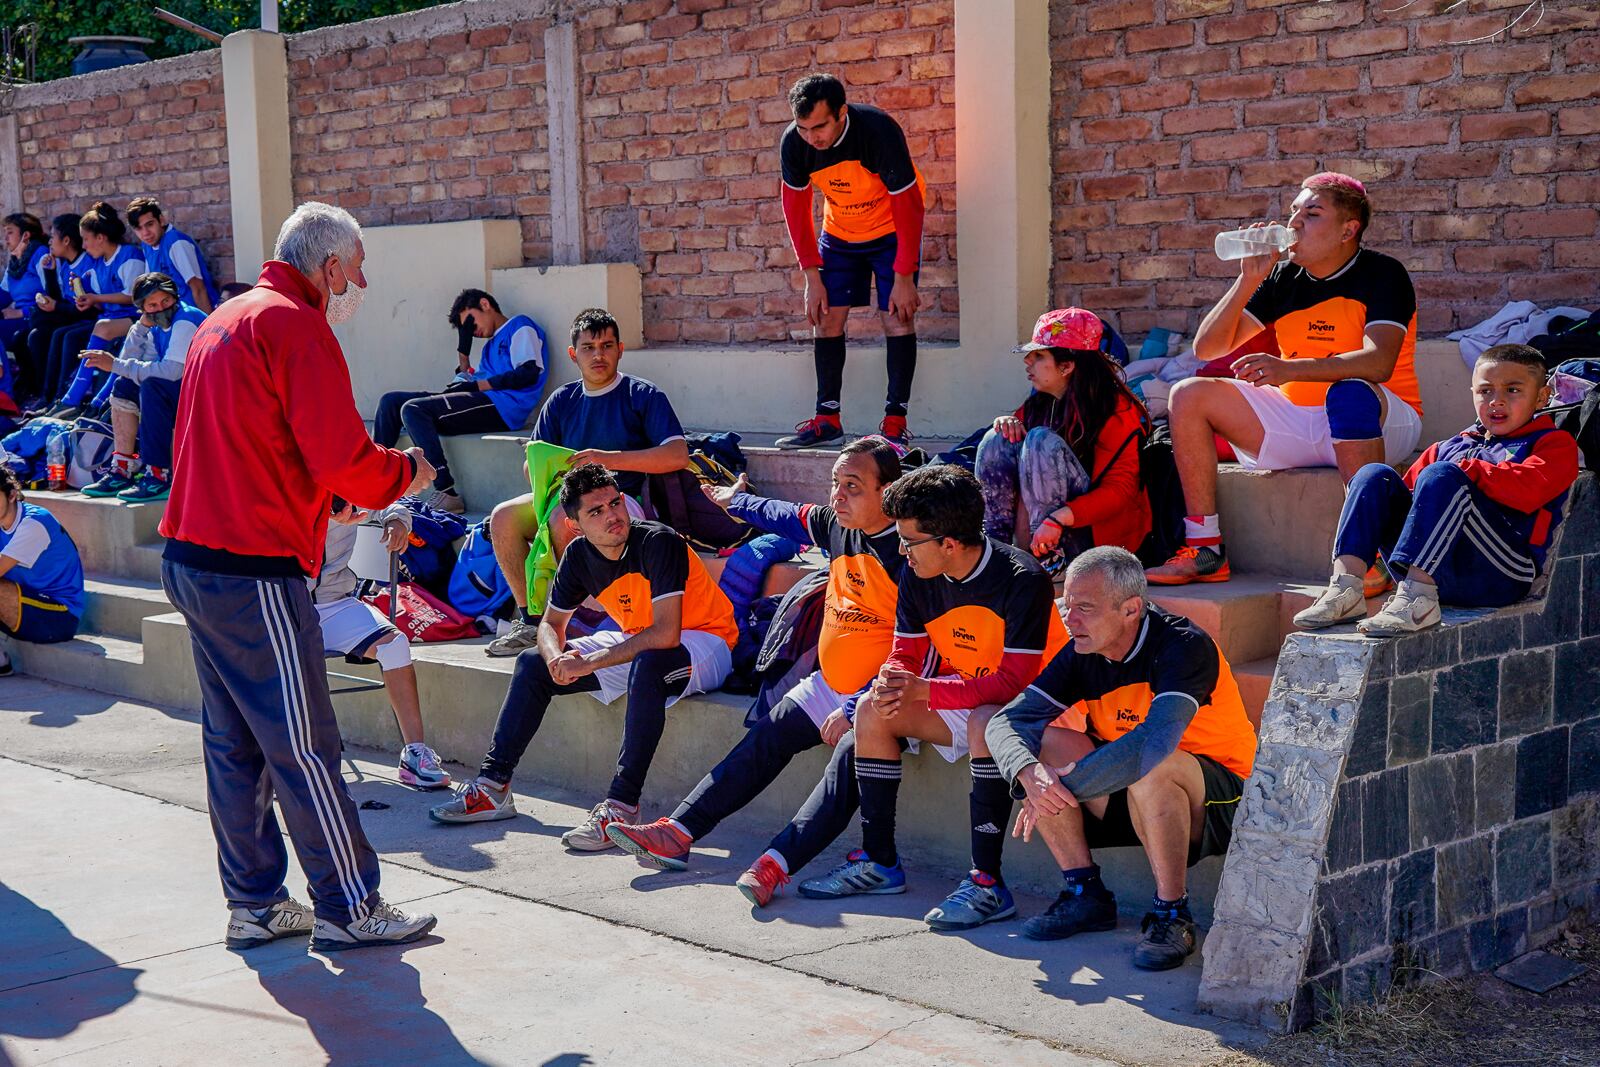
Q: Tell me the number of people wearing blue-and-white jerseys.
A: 7